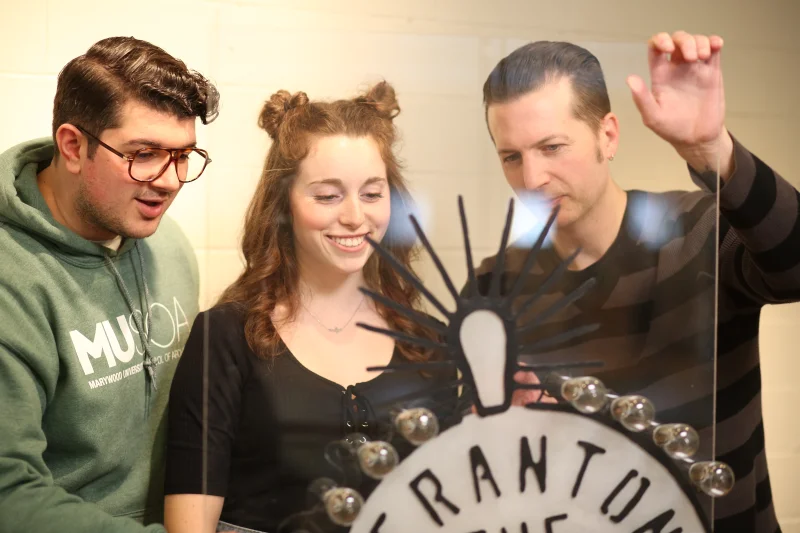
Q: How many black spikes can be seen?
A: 14